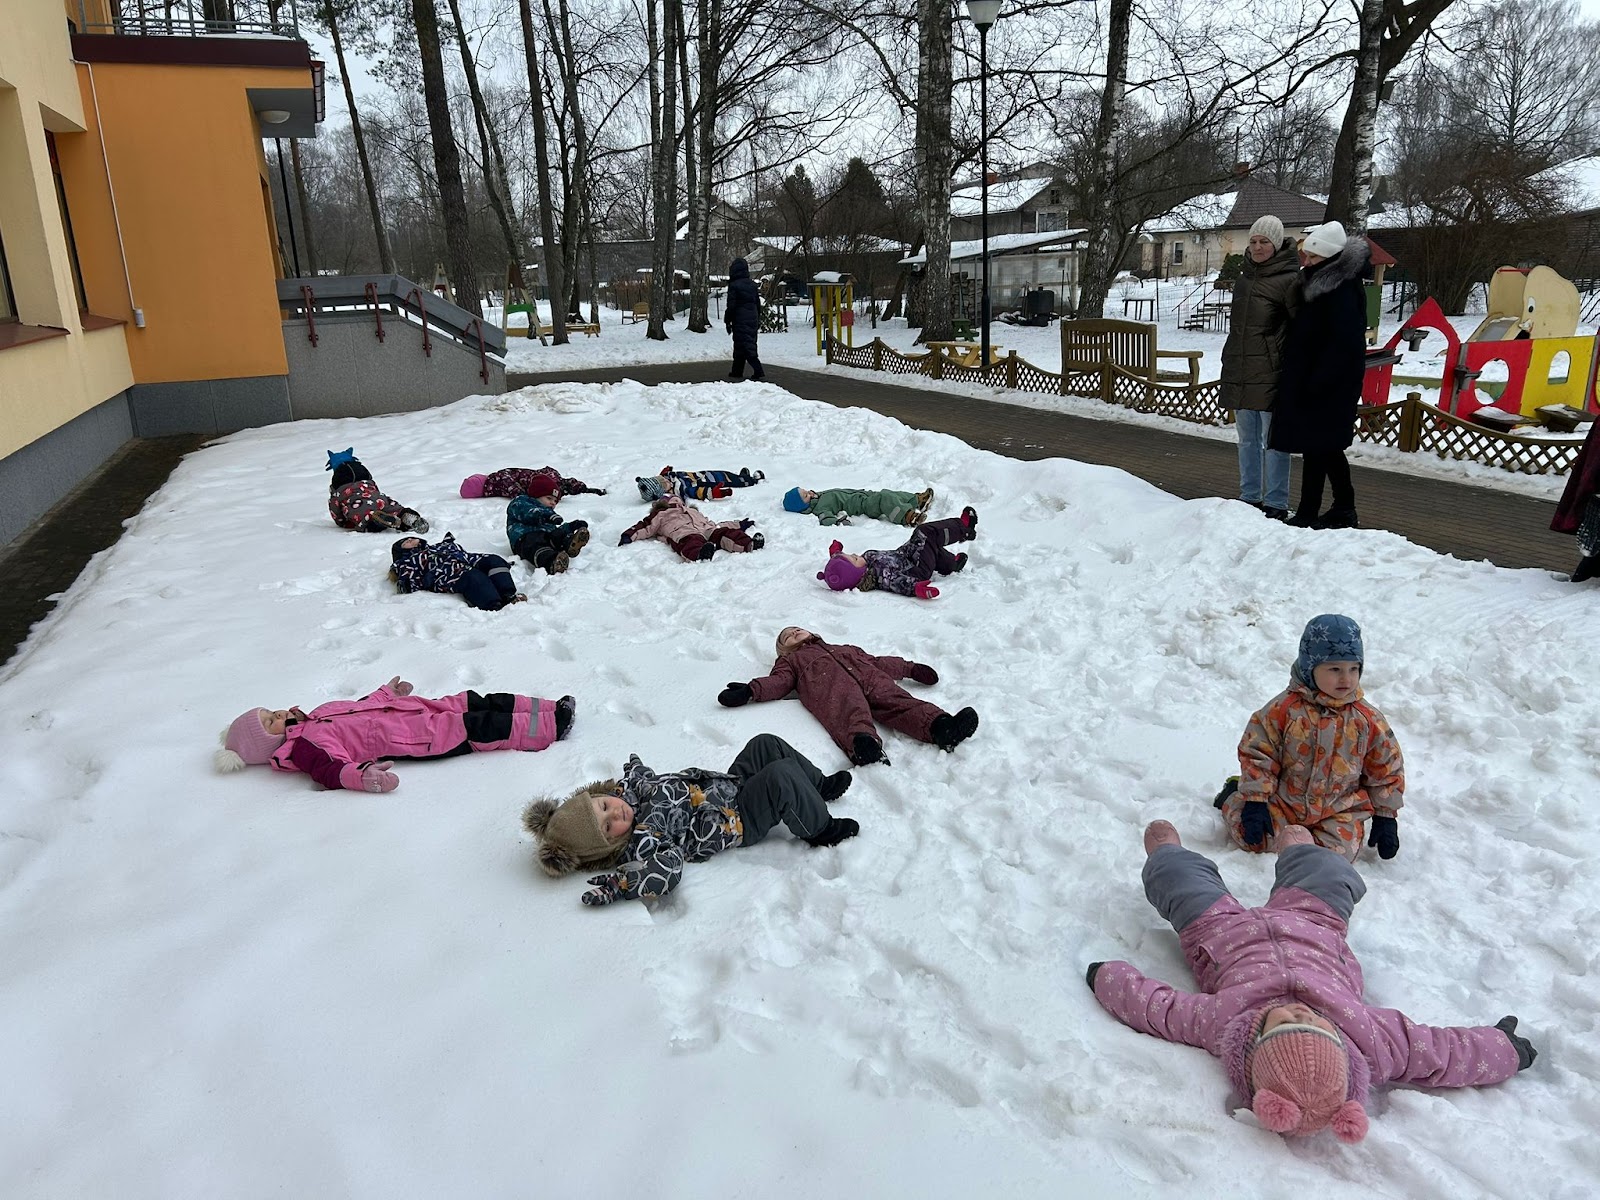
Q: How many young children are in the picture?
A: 13